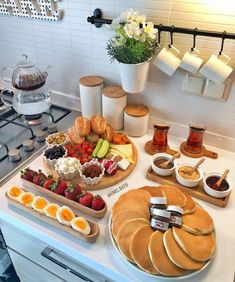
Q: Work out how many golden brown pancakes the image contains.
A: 11